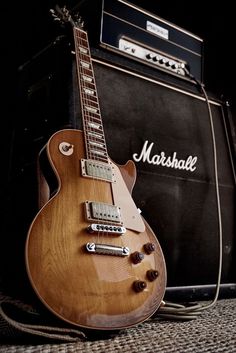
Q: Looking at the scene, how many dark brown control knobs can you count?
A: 4